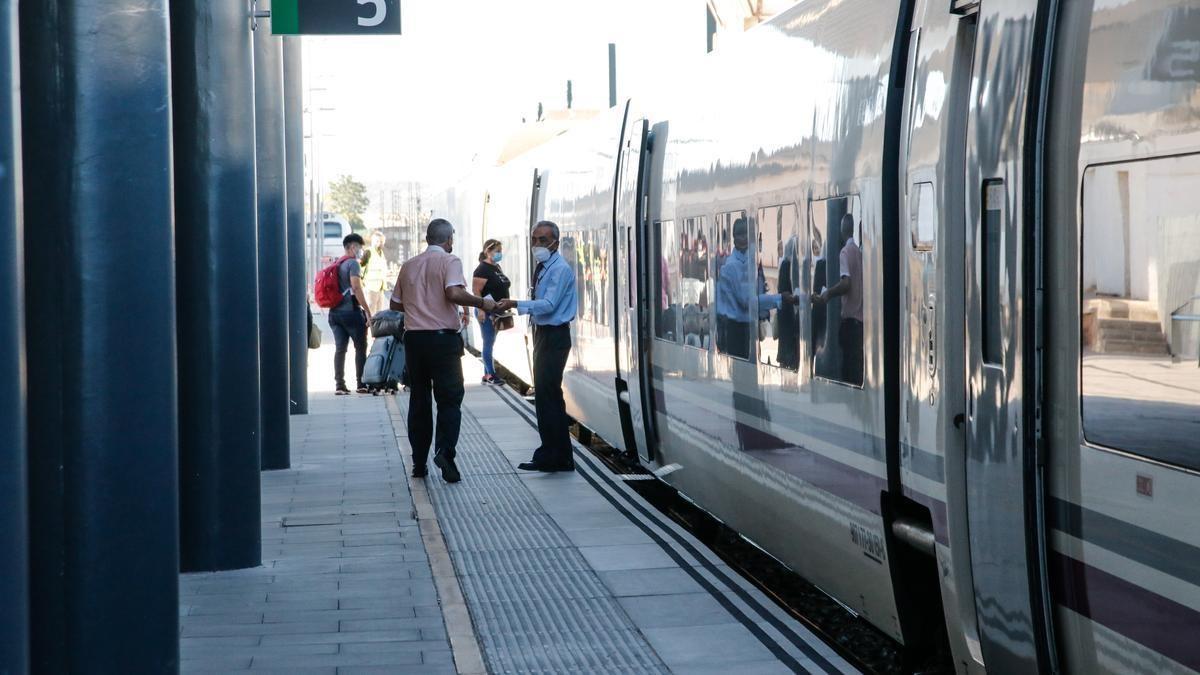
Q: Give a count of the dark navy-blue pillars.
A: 5